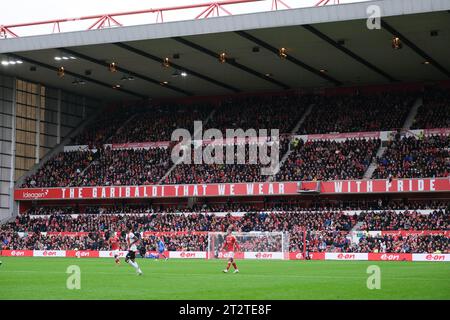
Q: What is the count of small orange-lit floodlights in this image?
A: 6